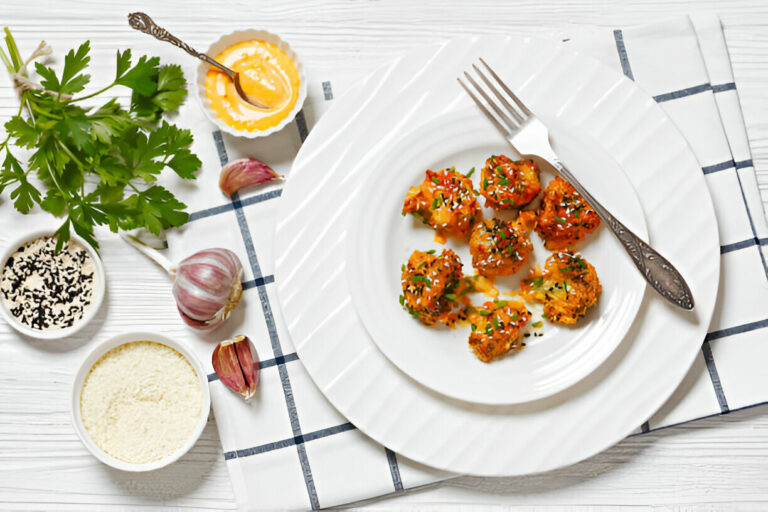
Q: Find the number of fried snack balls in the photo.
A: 7